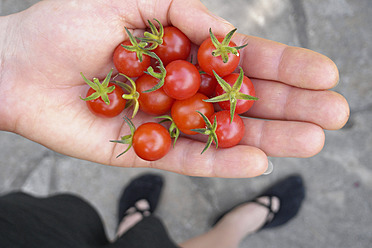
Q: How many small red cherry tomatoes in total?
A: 11